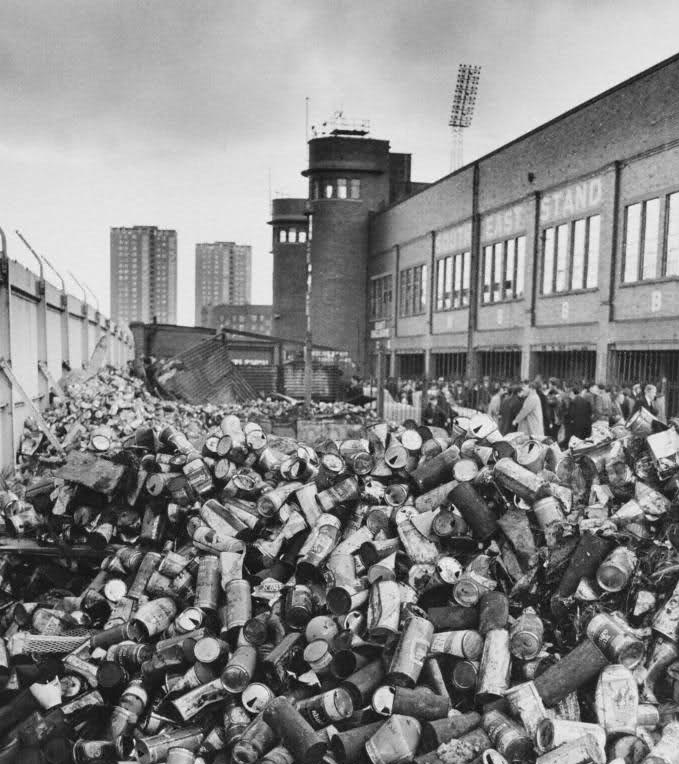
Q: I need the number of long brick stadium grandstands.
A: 1